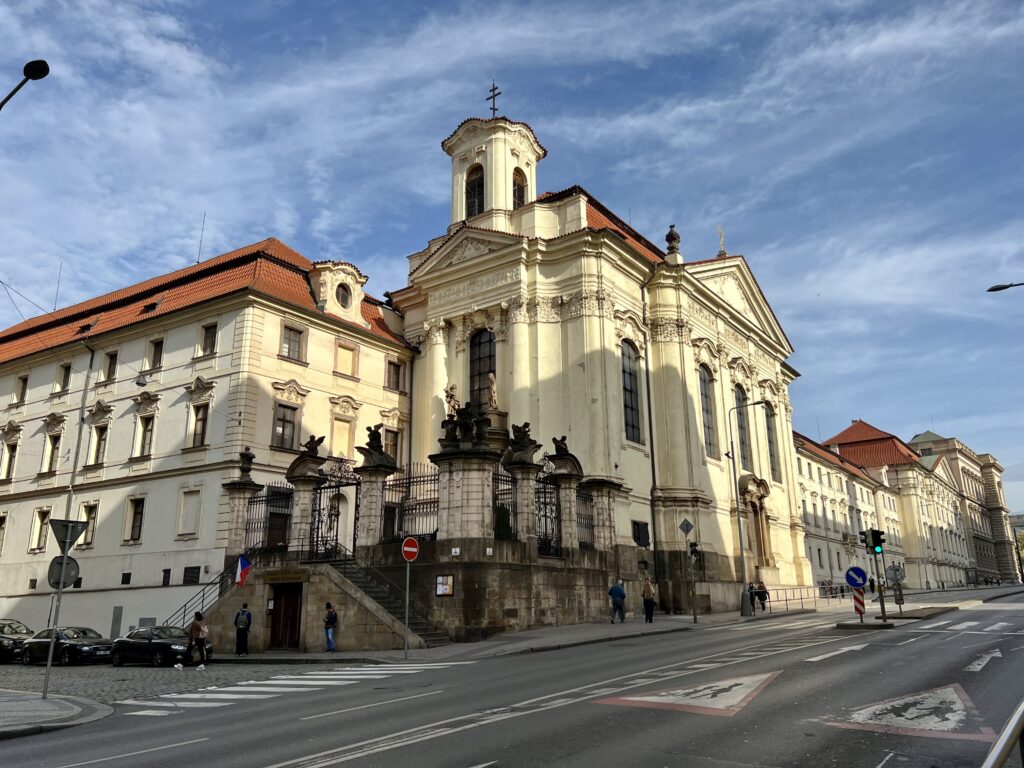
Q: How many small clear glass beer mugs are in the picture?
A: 0